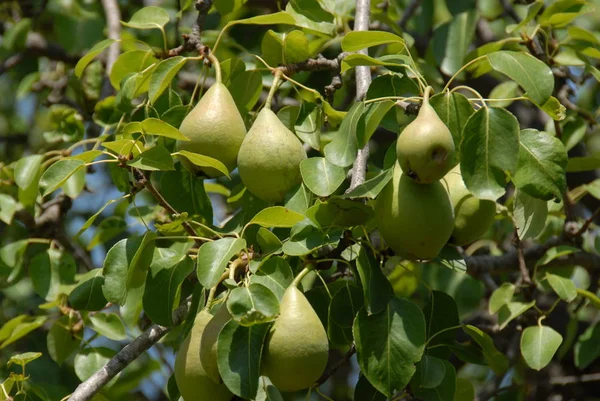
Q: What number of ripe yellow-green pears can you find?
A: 8